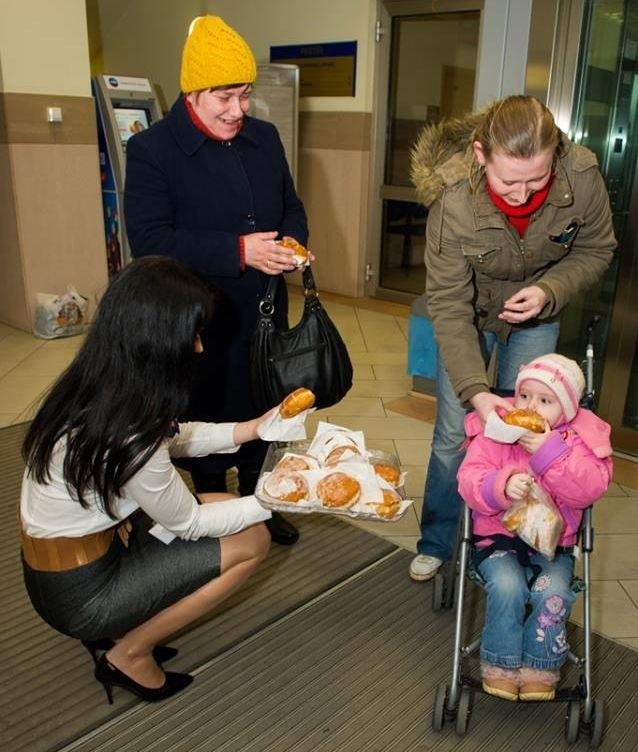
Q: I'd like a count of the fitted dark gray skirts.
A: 1